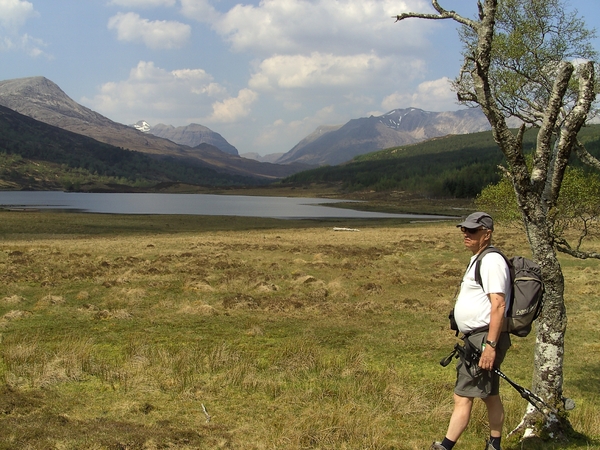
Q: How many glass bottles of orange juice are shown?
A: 0